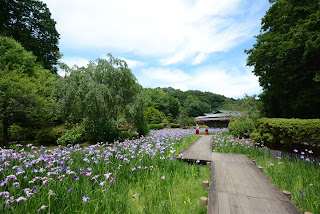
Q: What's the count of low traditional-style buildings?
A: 1